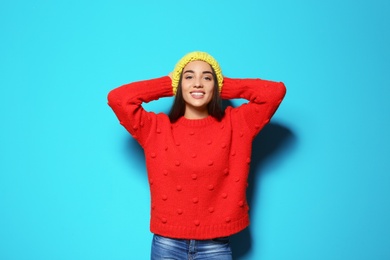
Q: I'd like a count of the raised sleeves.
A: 2